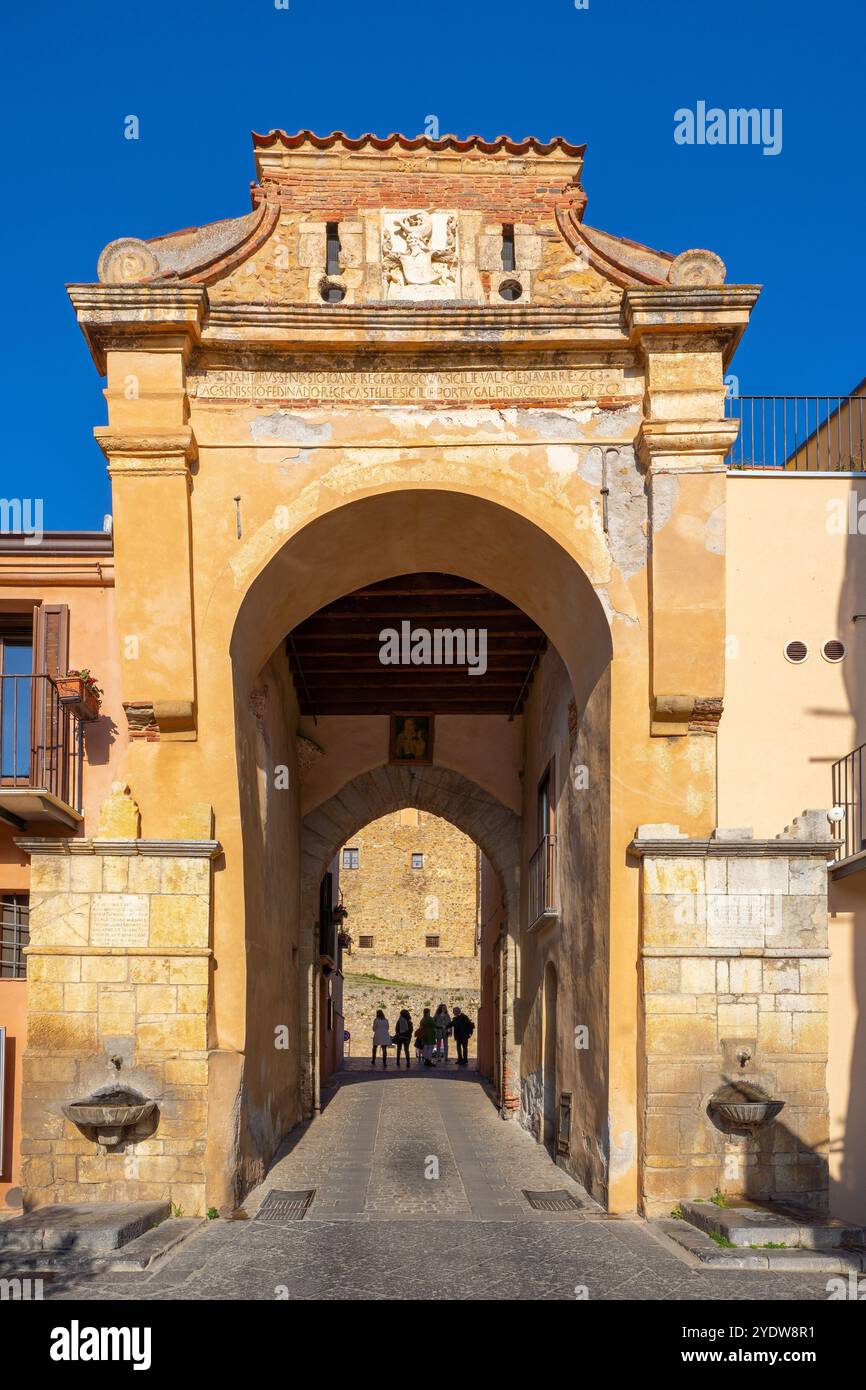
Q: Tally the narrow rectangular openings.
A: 2